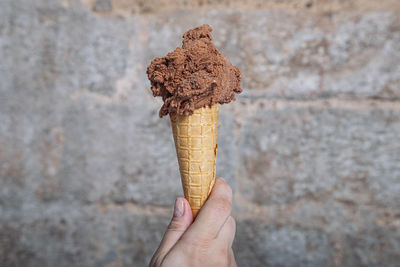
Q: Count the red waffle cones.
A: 0